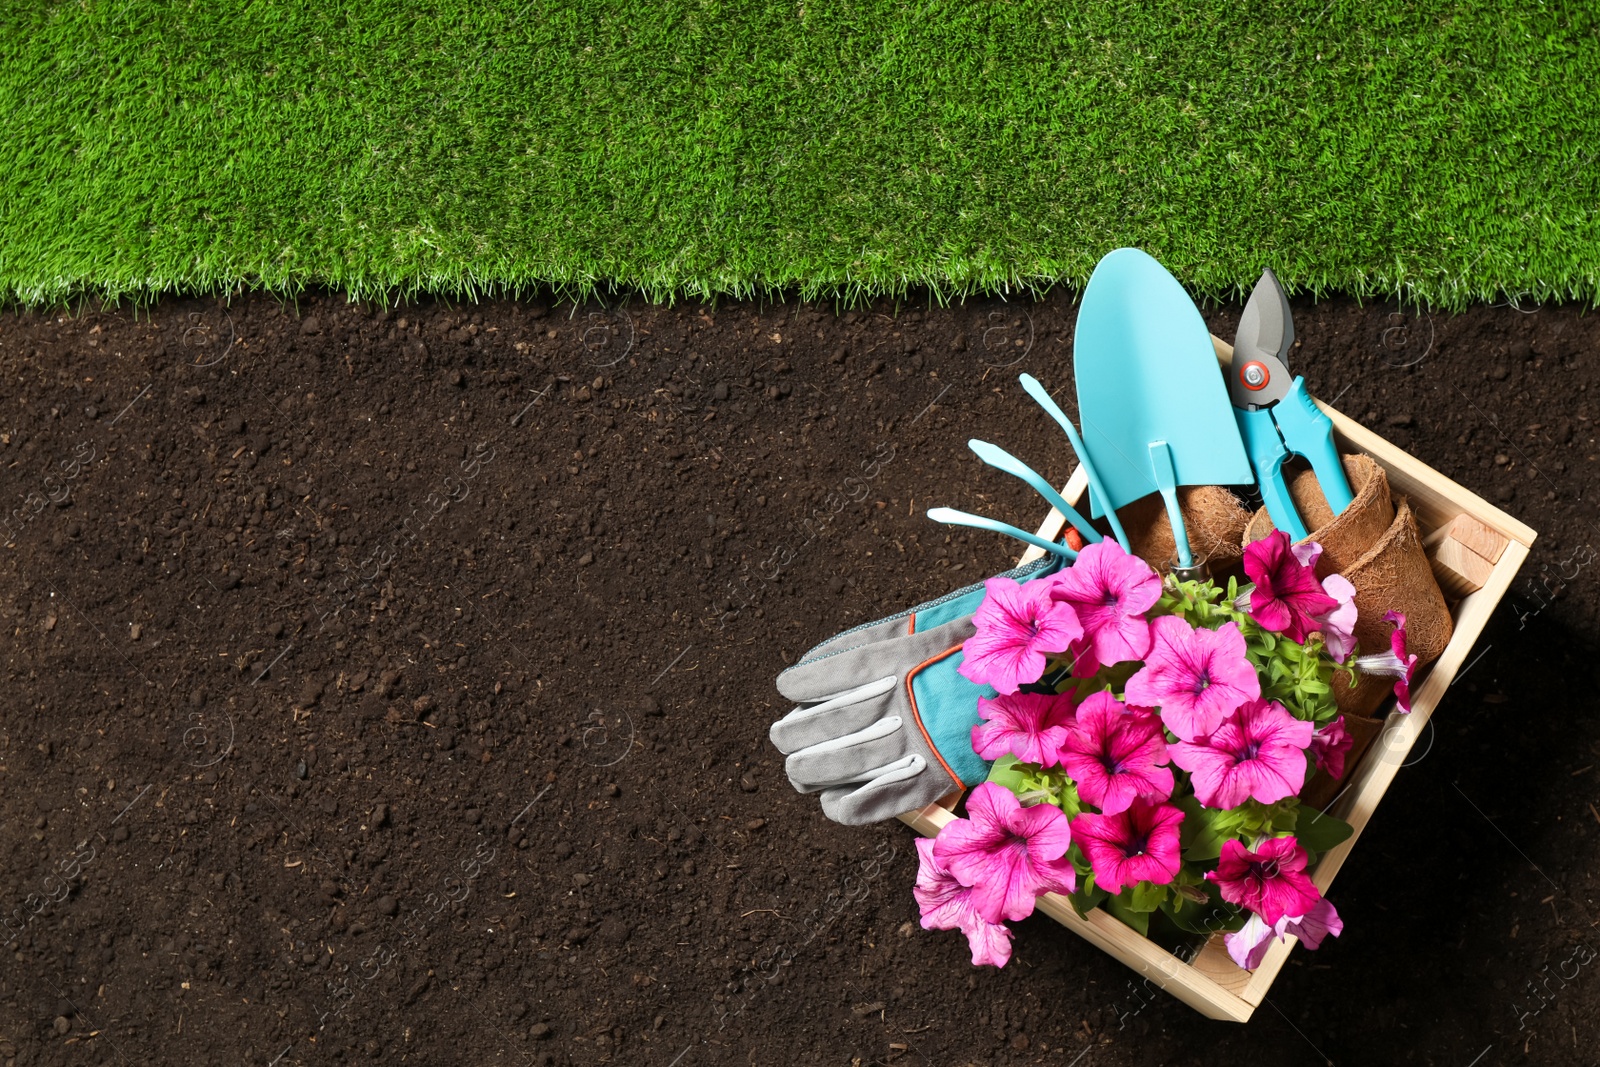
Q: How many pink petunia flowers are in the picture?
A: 15